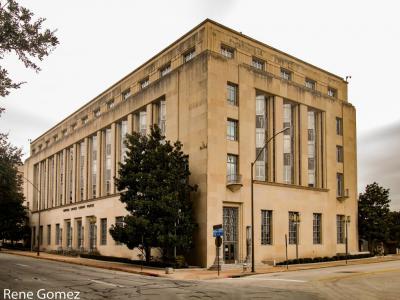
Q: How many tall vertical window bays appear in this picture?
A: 14